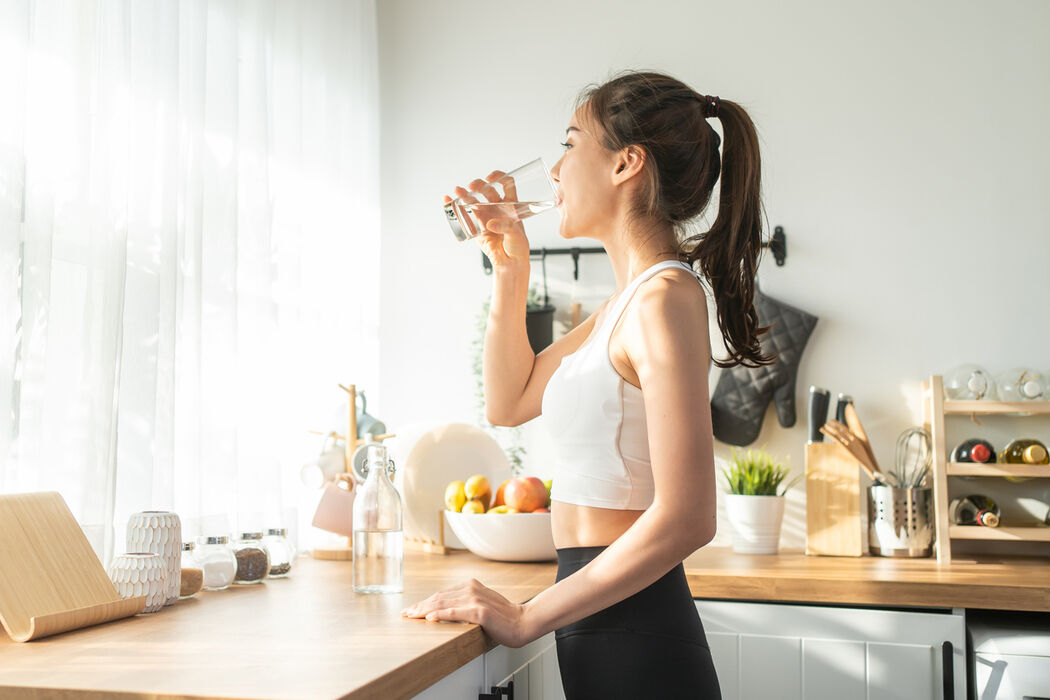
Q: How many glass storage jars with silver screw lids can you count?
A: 4